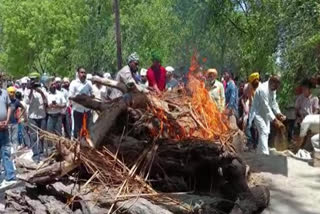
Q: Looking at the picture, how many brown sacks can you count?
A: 1